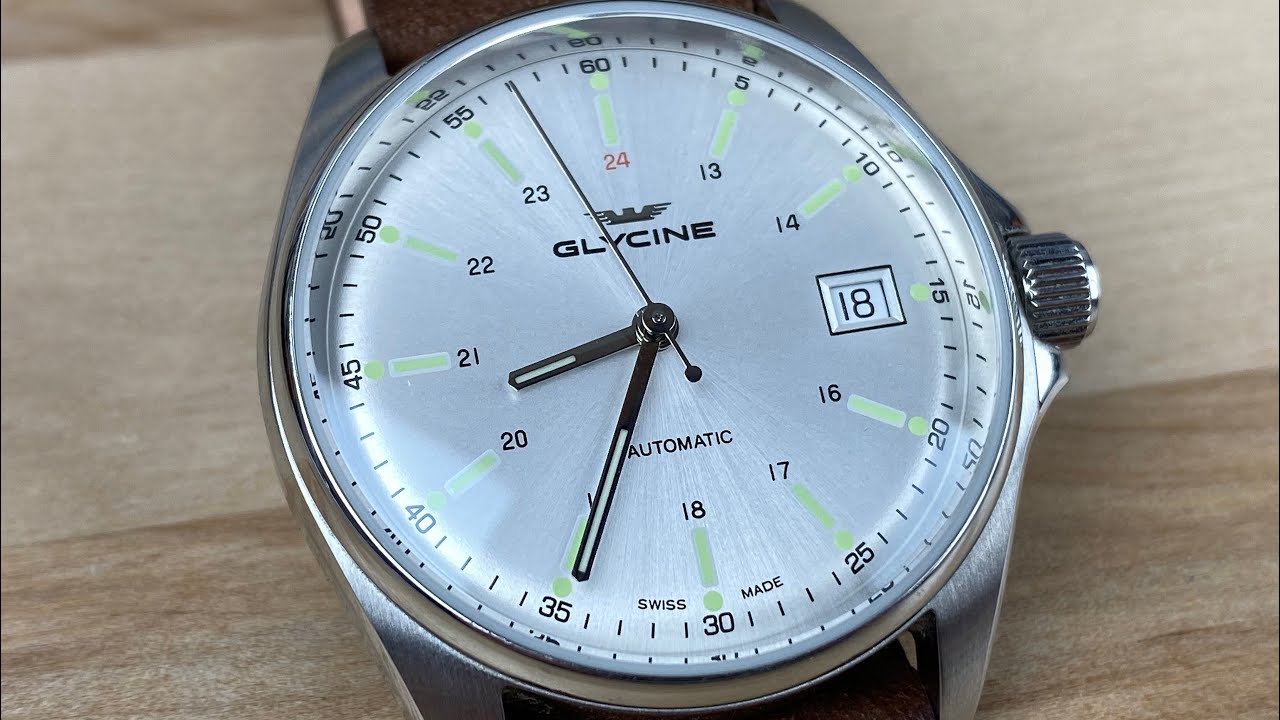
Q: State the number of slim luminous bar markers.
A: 11